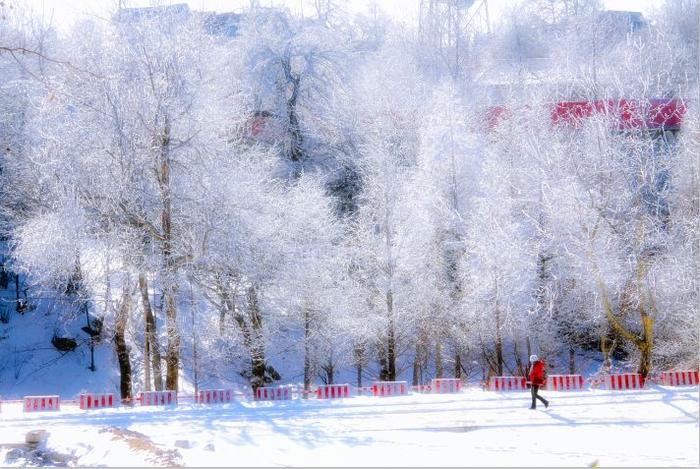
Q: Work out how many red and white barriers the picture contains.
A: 12